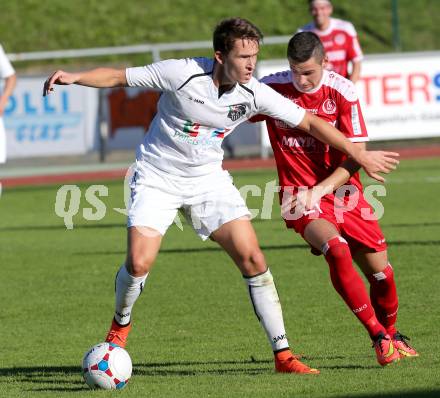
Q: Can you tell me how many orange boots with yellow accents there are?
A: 2